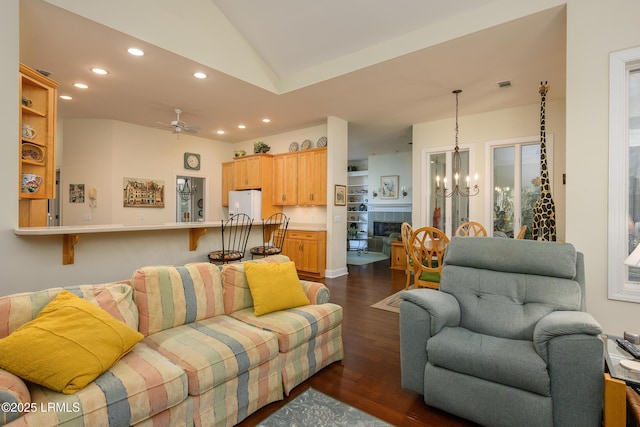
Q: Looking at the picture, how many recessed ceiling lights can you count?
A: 8